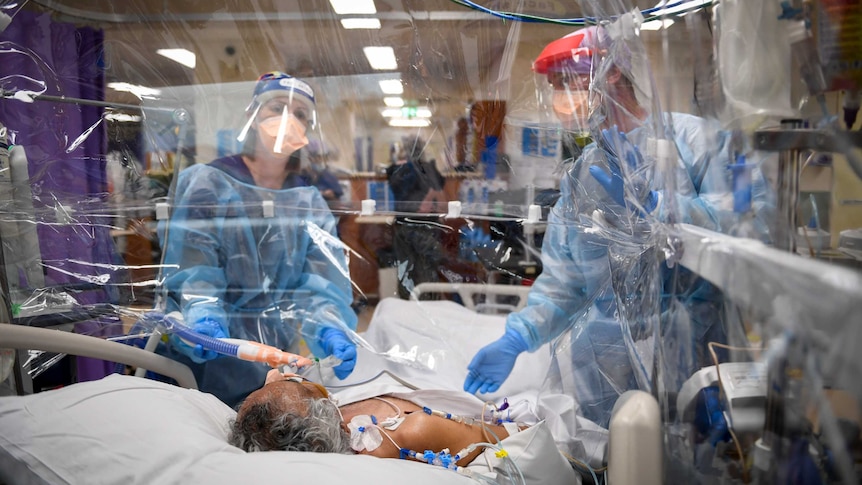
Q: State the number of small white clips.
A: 5